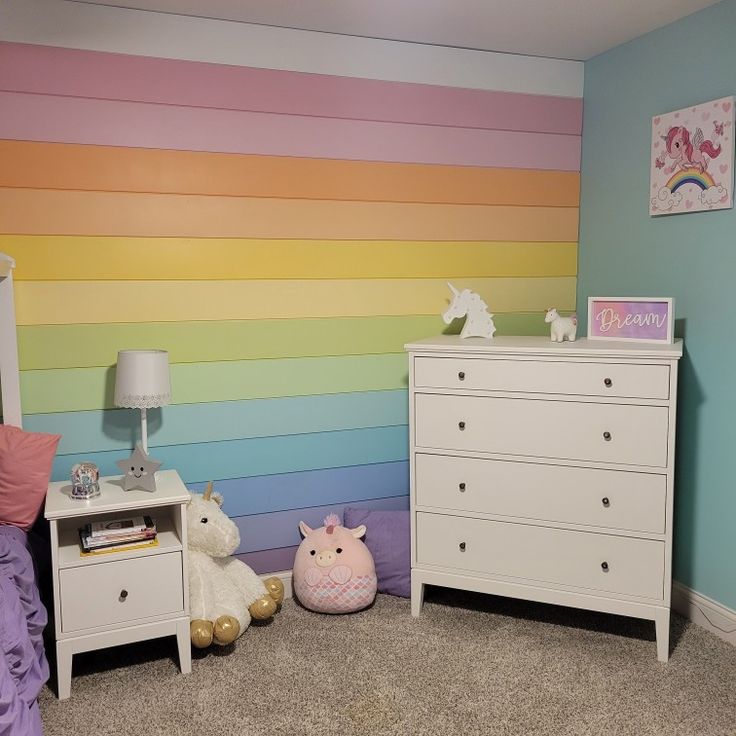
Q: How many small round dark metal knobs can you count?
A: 9